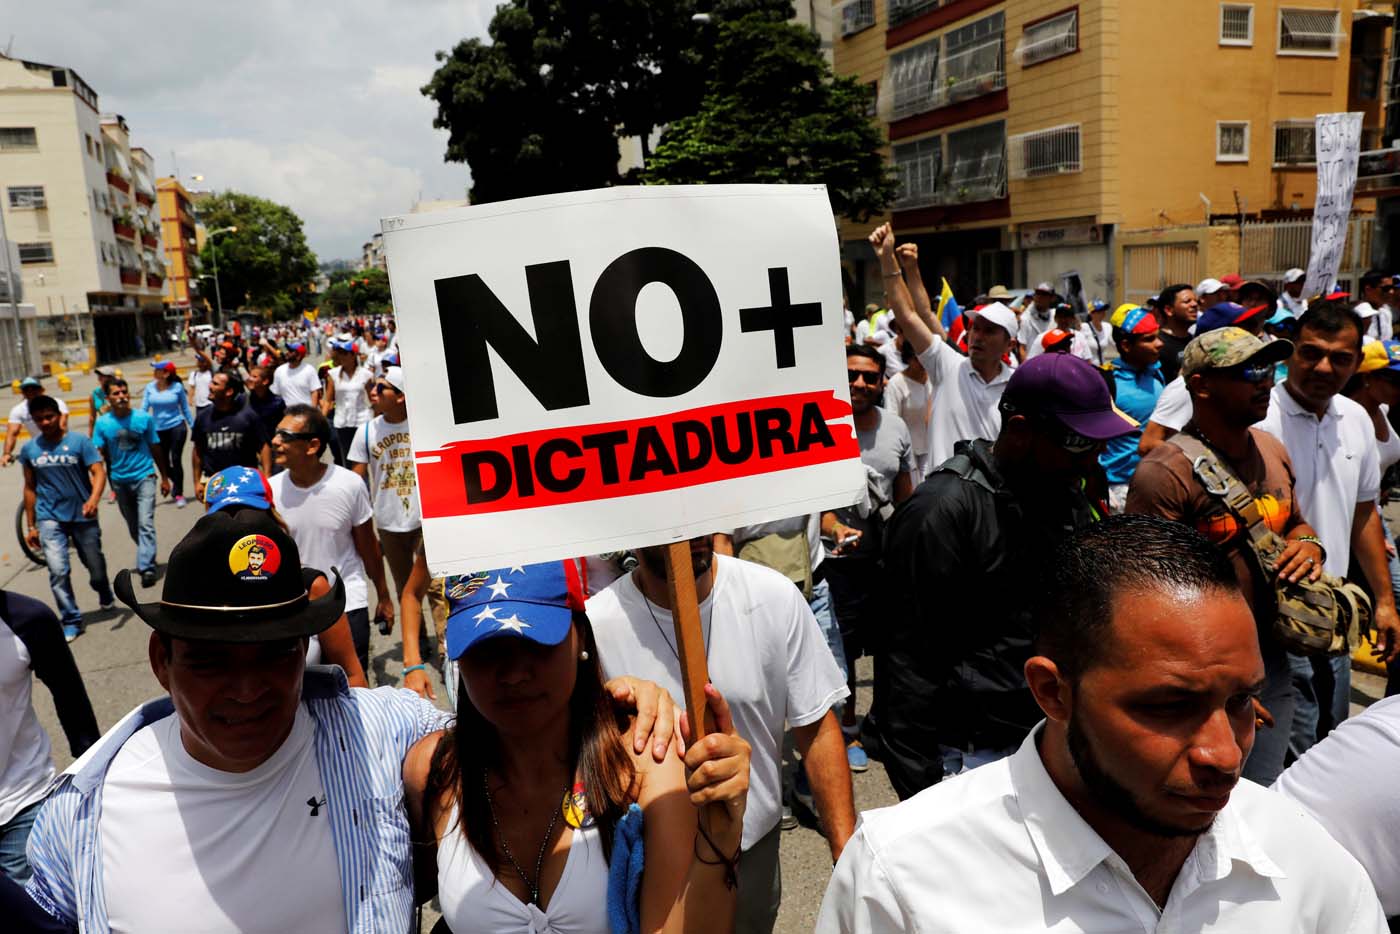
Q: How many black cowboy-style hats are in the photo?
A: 1